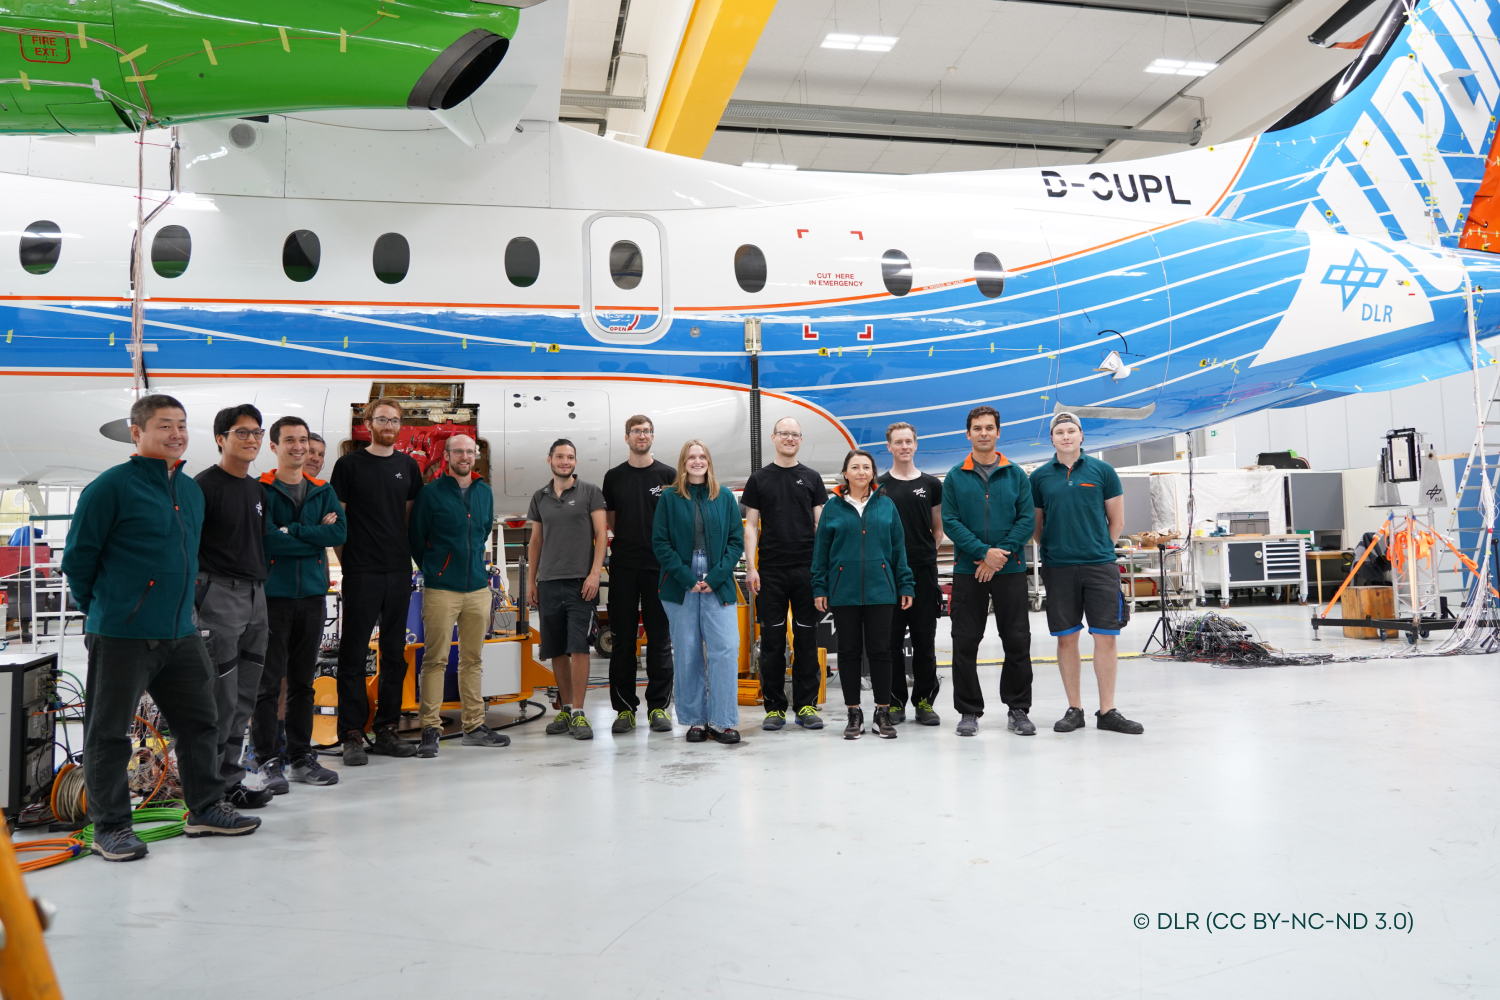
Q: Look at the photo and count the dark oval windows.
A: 9